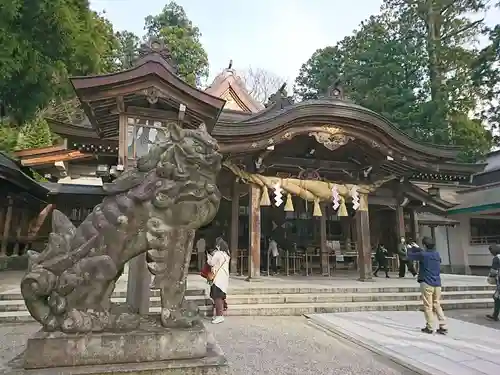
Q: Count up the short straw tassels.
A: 5